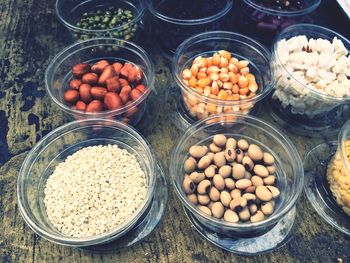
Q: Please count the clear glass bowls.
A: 9